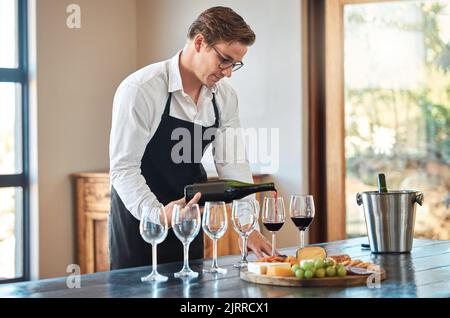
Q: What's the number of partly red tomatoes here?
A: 0